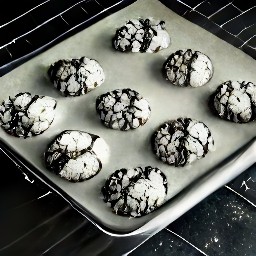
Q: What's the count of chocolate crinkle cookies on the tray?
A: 9